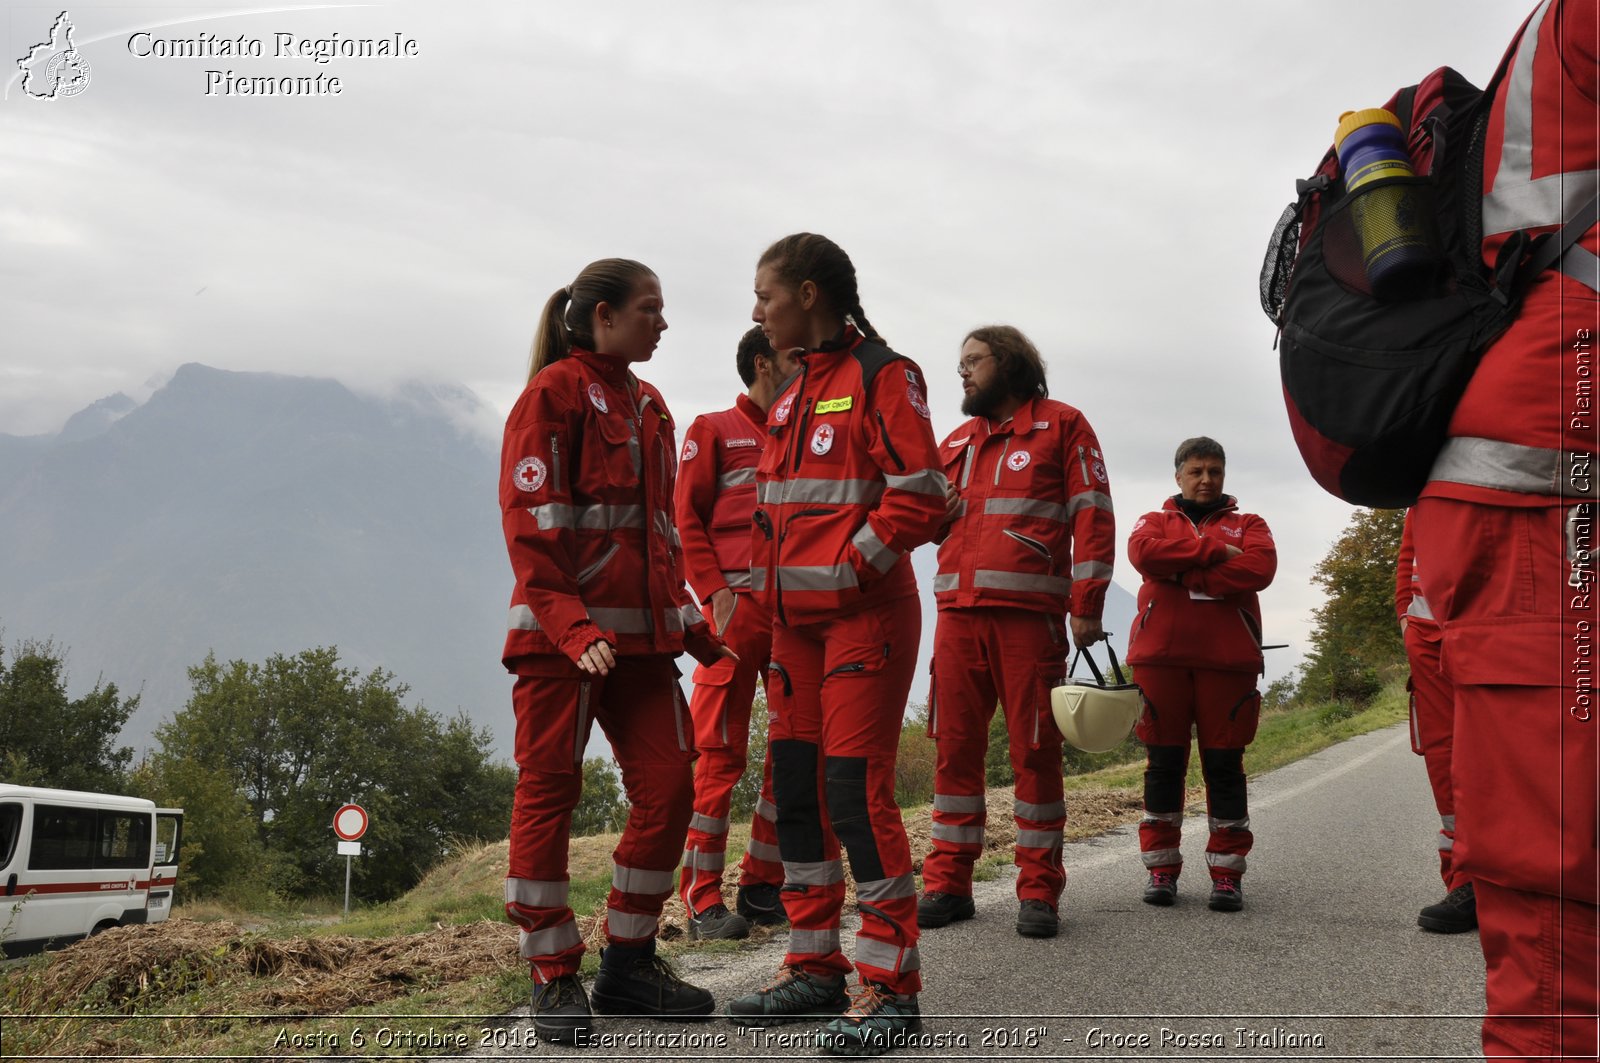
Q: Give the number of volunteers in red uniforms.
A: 7